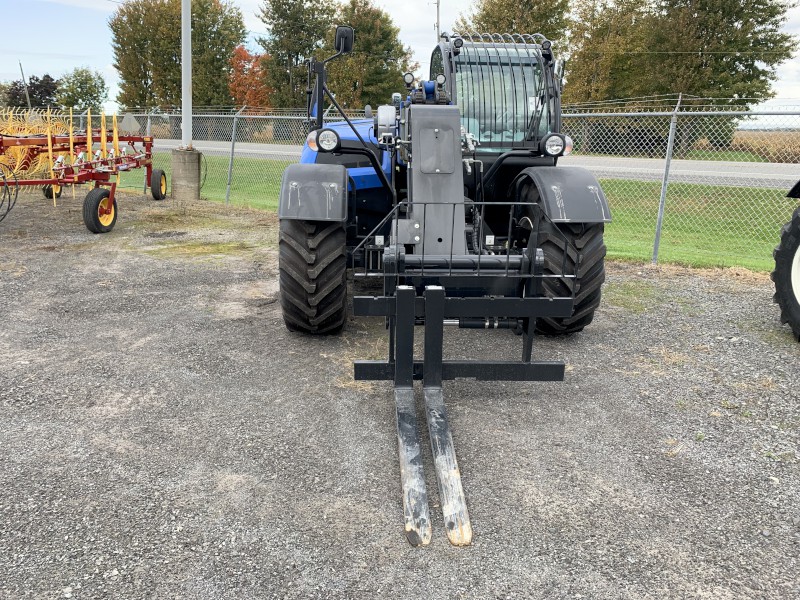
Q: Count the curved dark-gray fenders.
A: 2